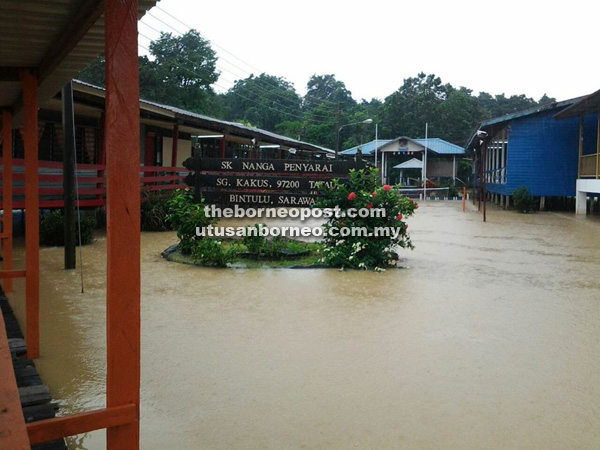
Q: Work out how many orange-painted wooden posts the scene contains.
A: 3